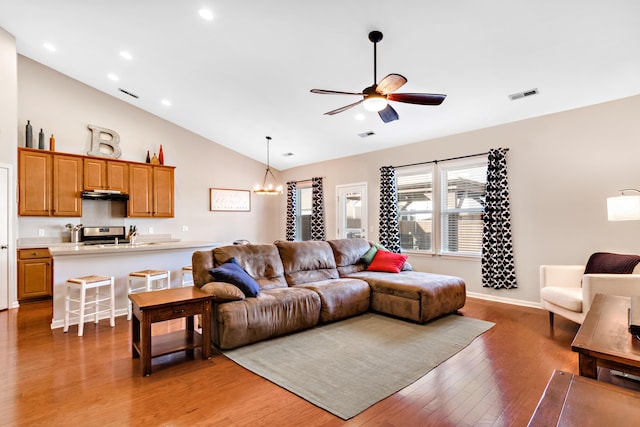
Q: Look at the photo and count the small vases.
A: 6